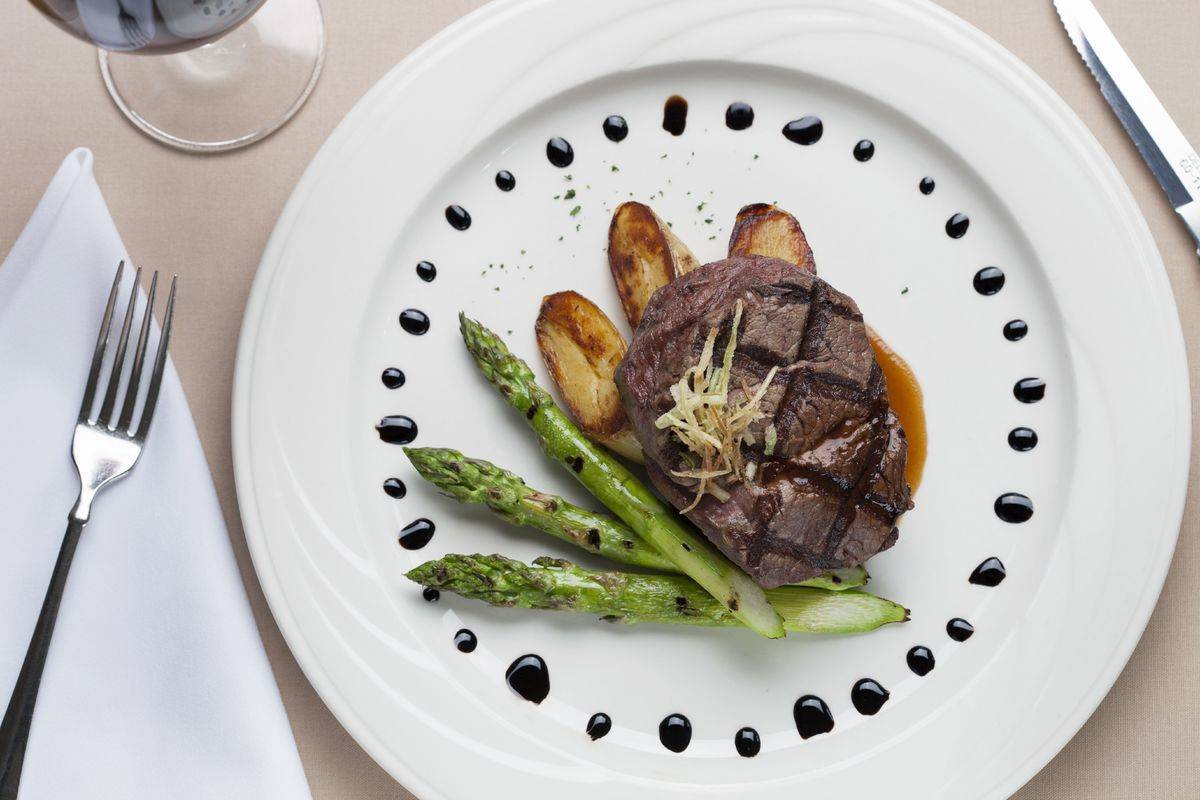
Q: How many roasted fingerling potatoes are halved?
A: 3